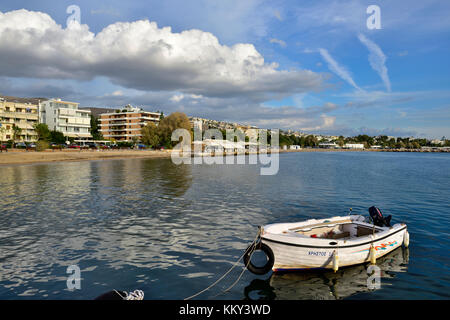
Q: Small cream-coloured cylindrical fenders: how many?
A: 3